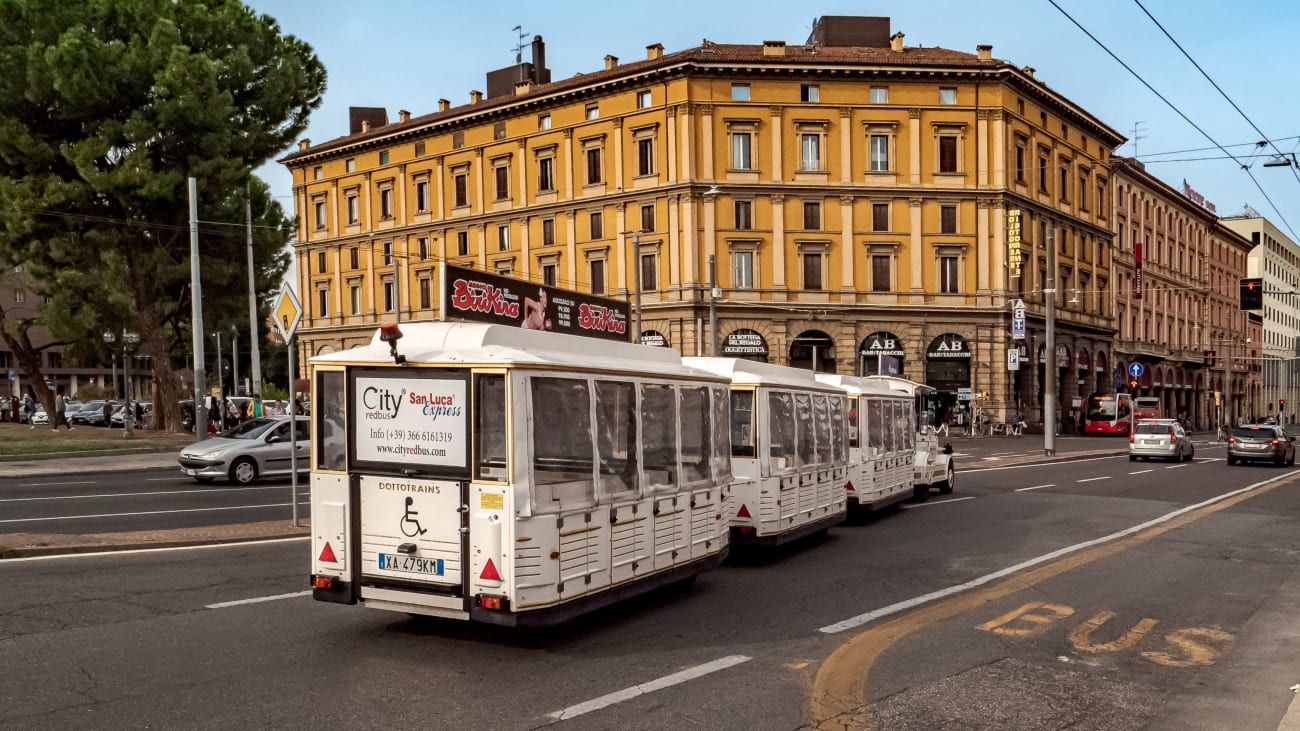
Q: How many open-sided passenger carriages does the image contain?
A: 3